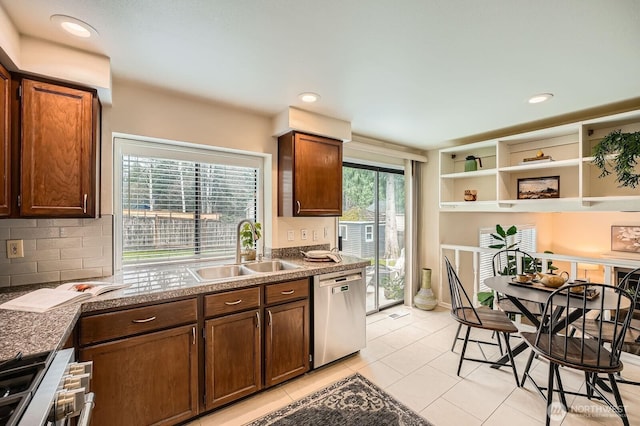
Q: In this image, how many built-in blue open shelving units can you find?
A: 0